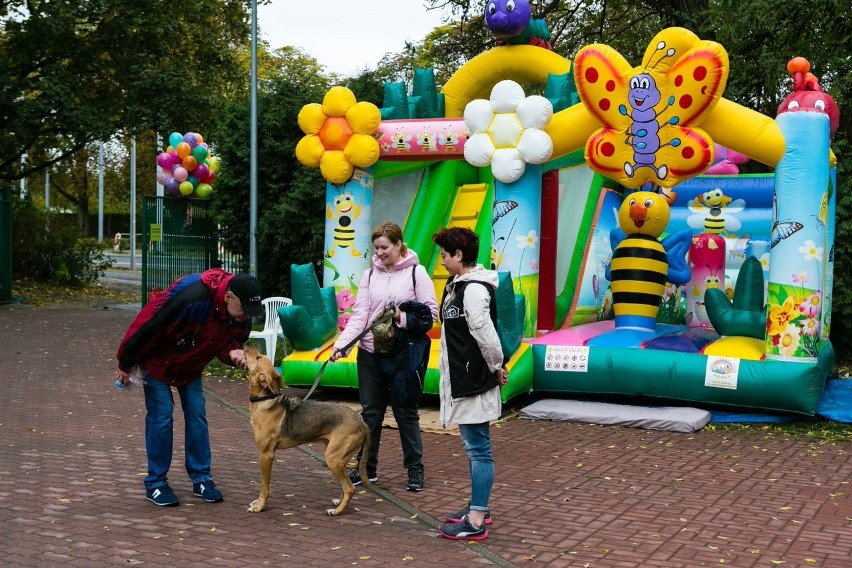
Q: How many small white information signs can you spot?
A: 2